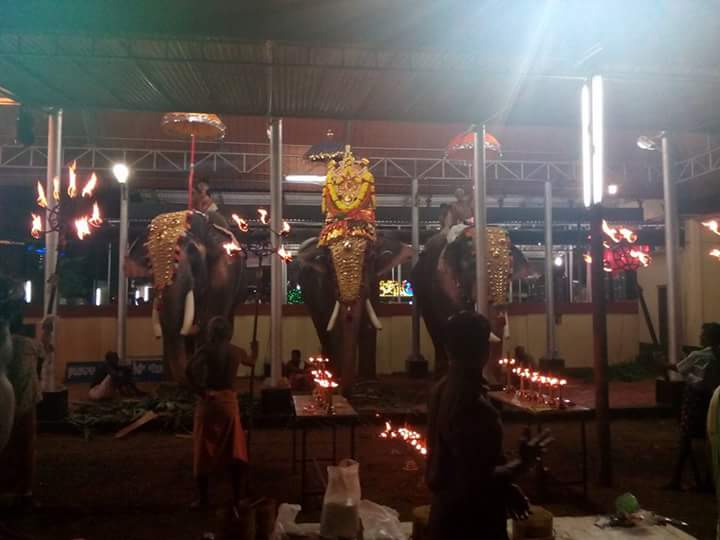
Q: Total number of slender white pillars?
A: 7